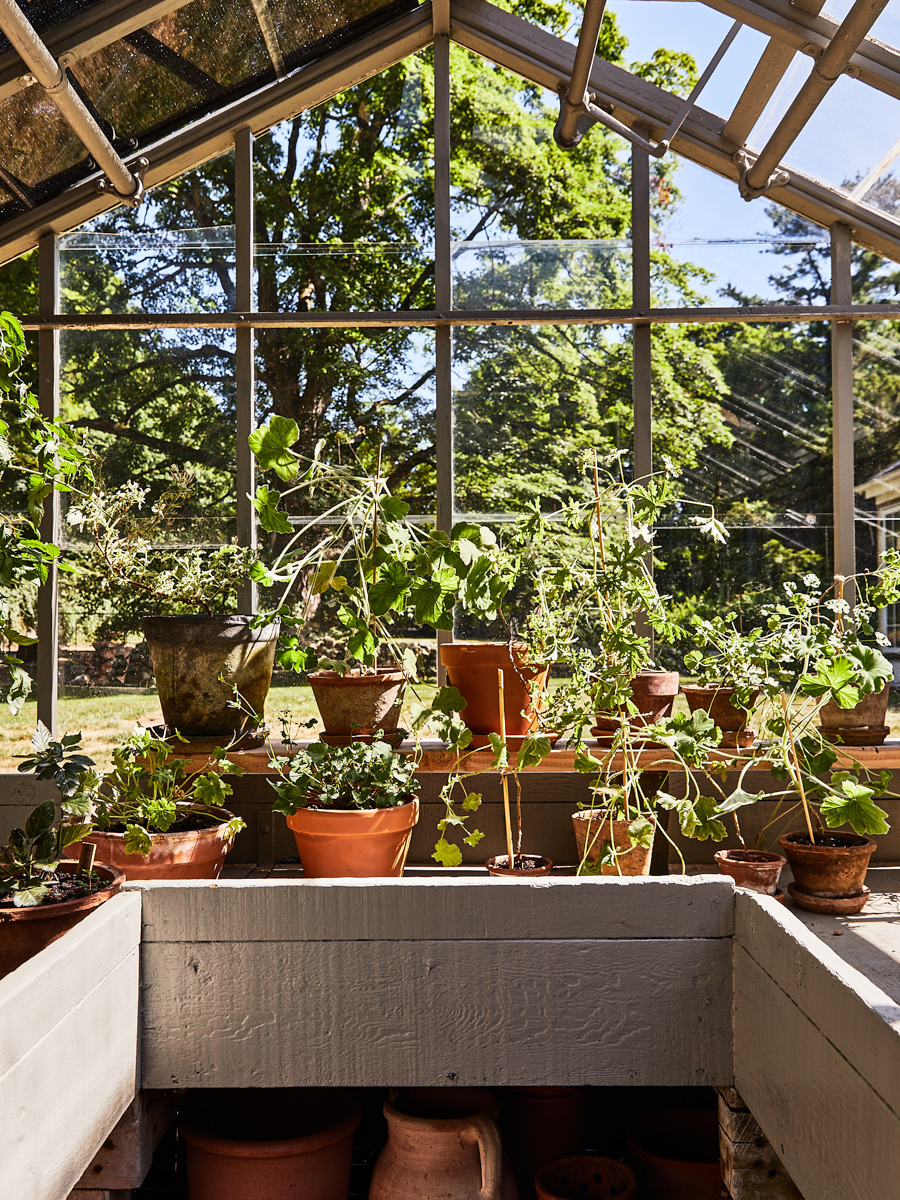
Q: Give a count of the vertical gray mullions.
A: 5